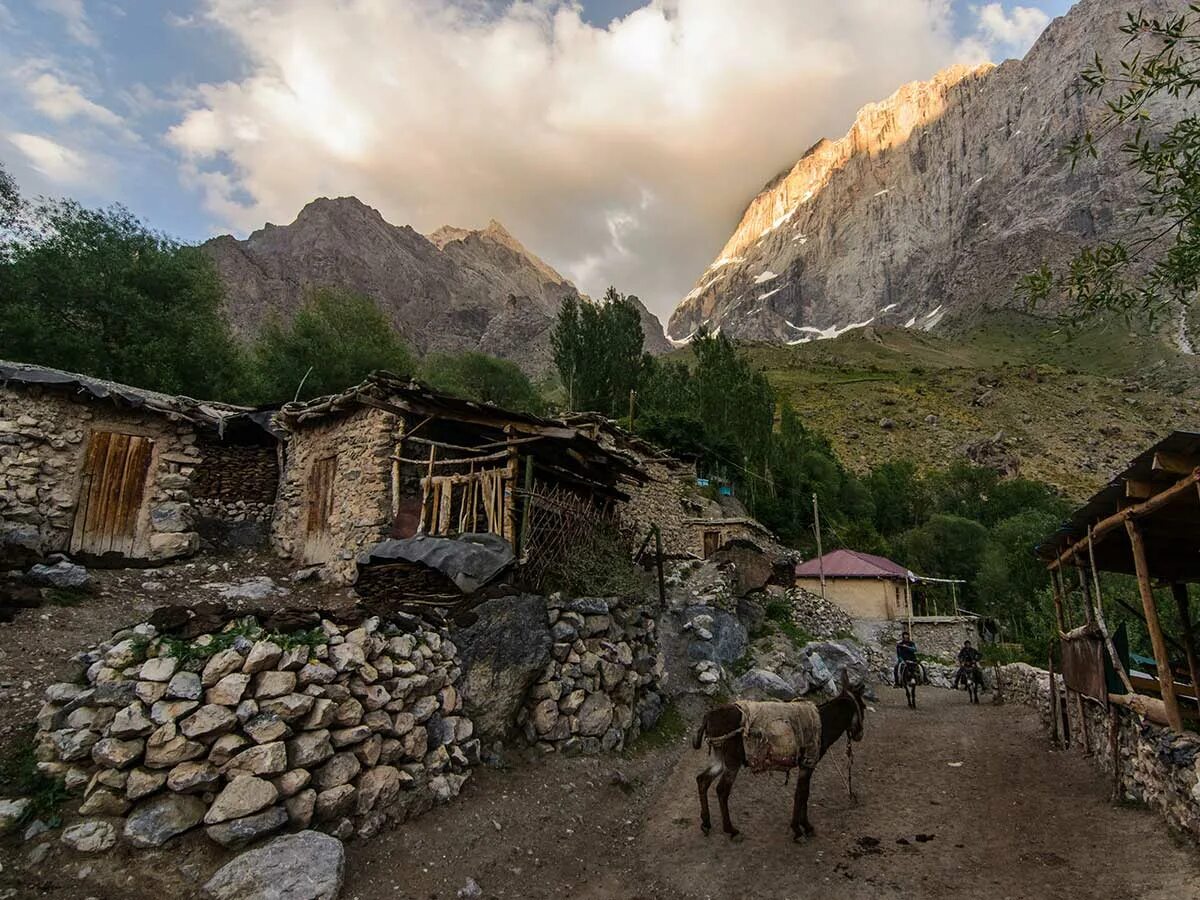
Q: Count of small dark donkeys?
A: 3